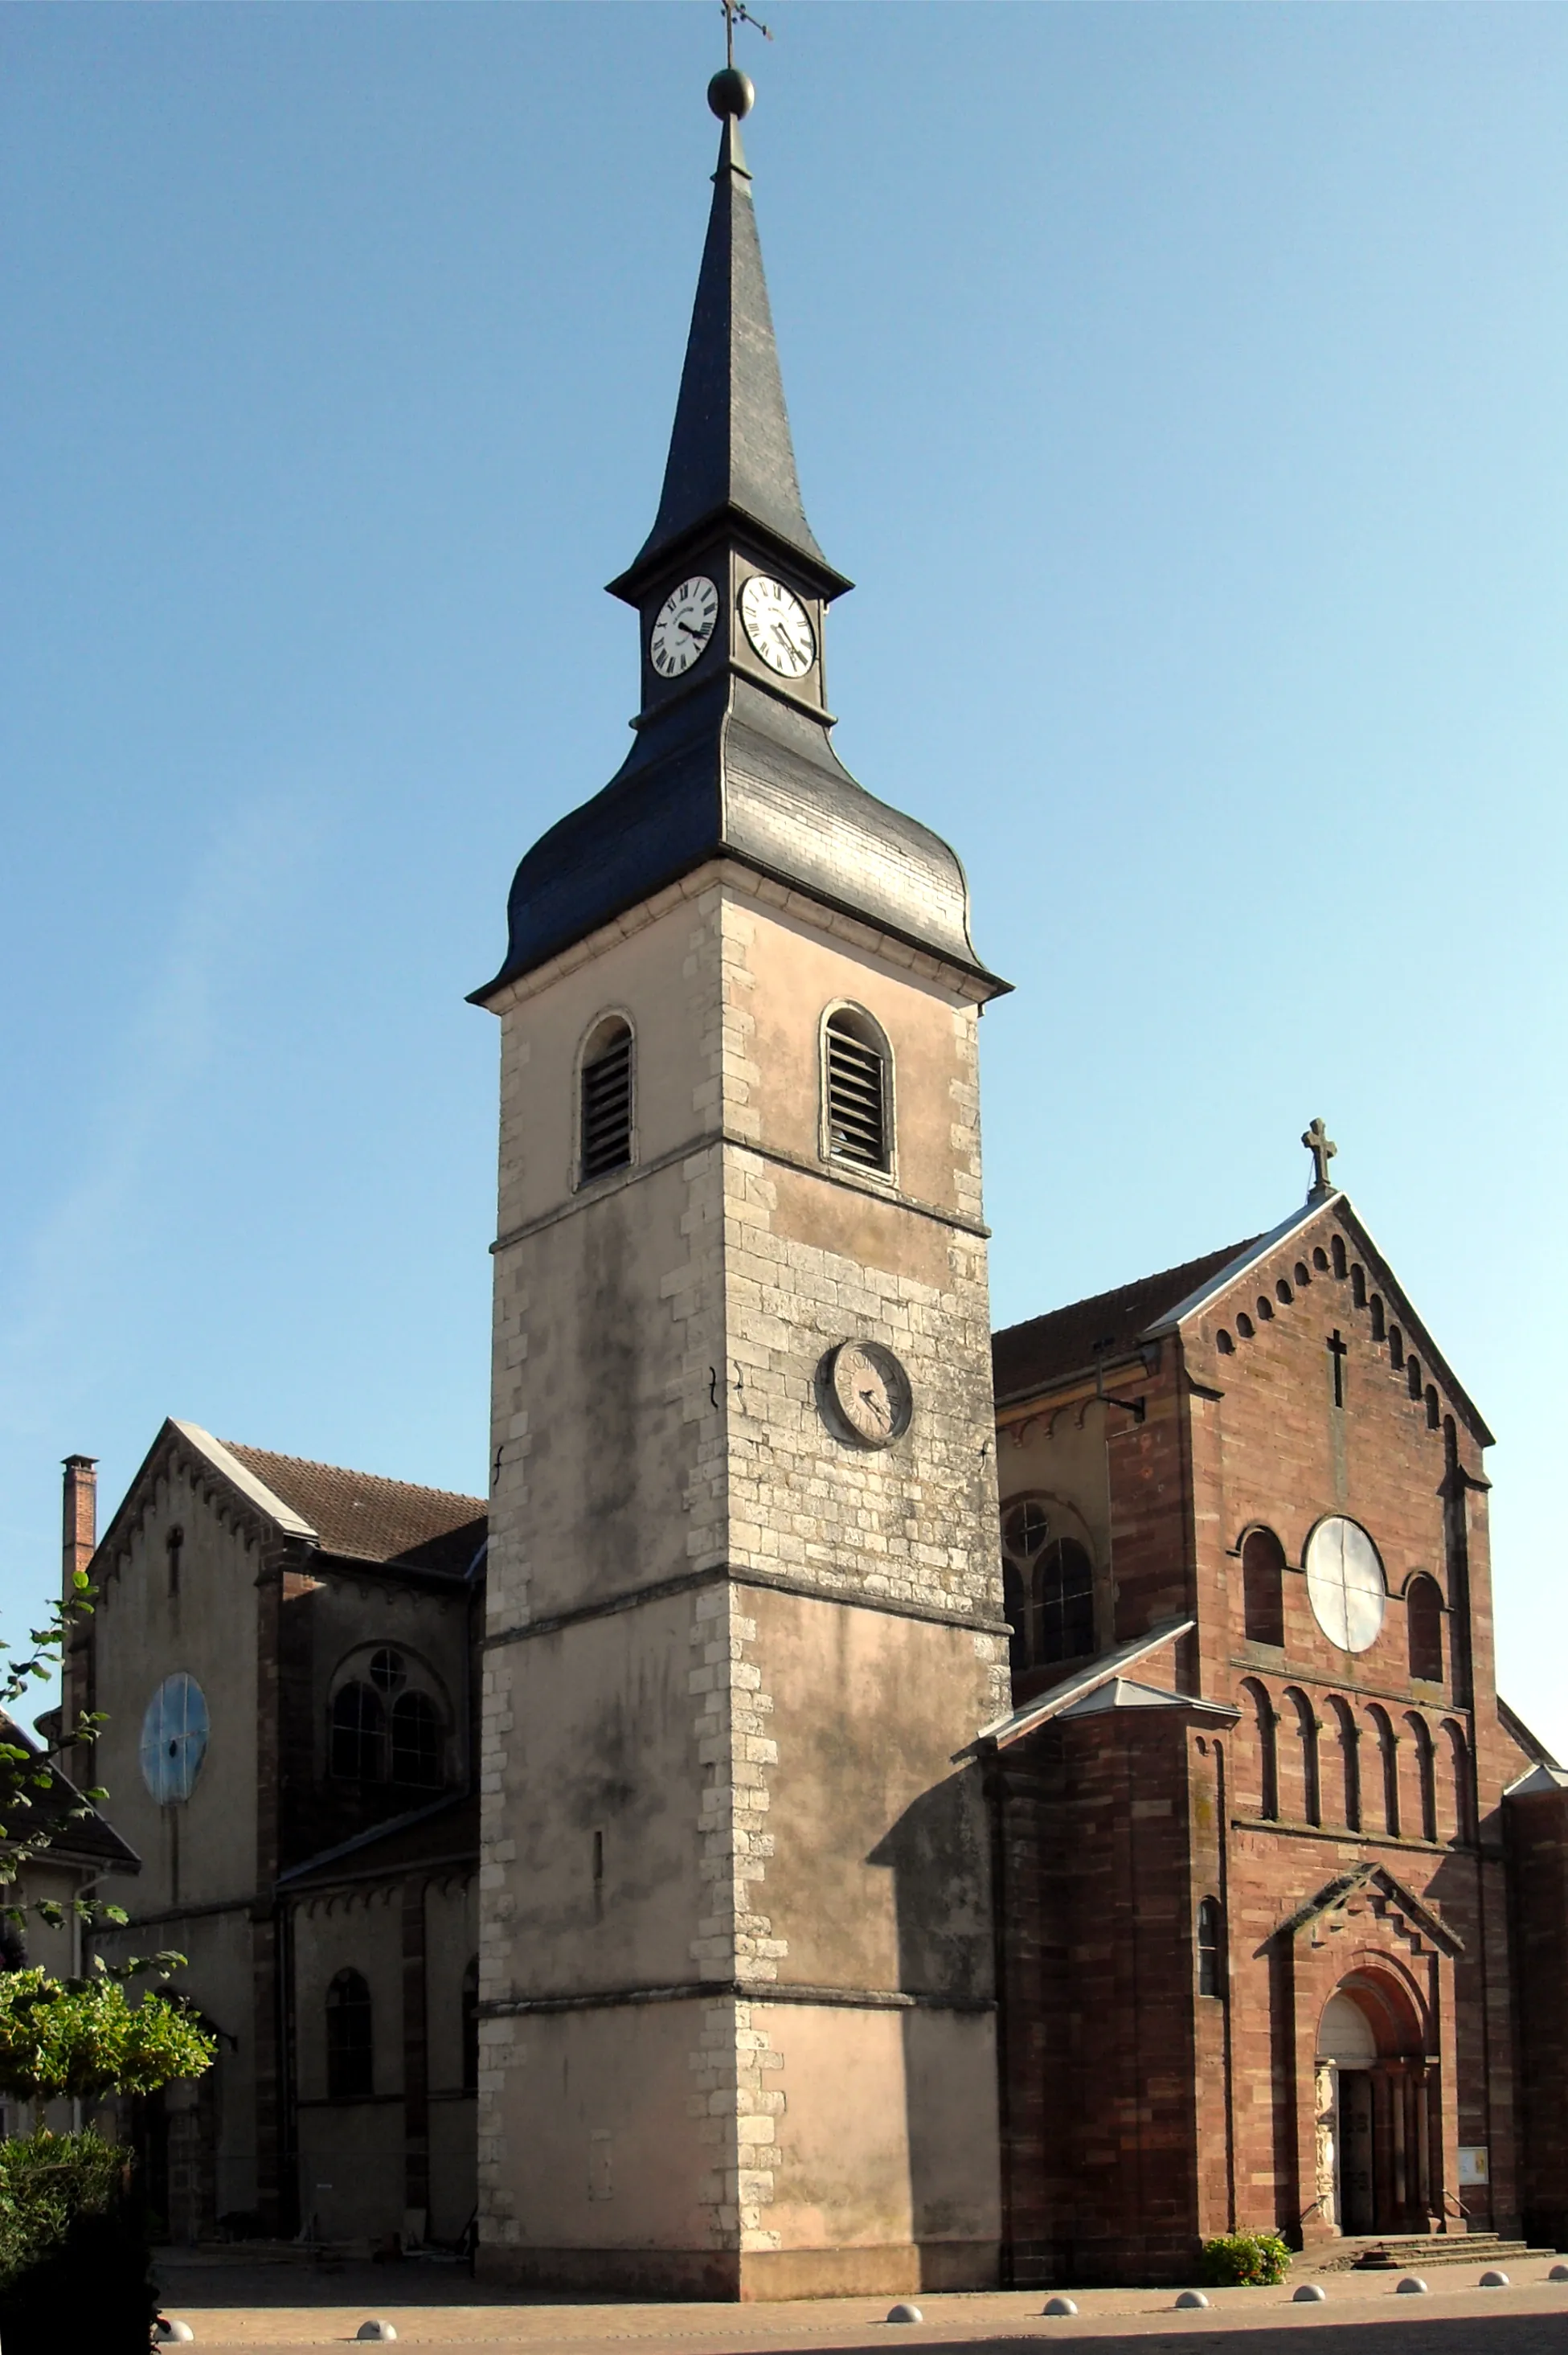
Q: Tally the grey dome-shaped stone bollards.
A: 9